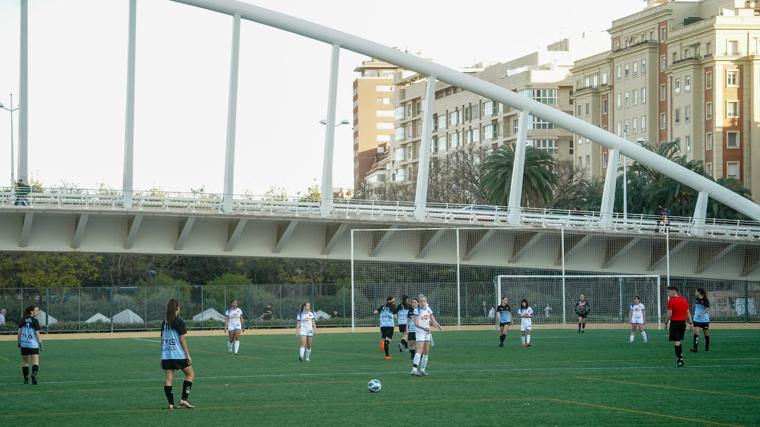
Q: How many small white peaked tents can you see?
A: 5